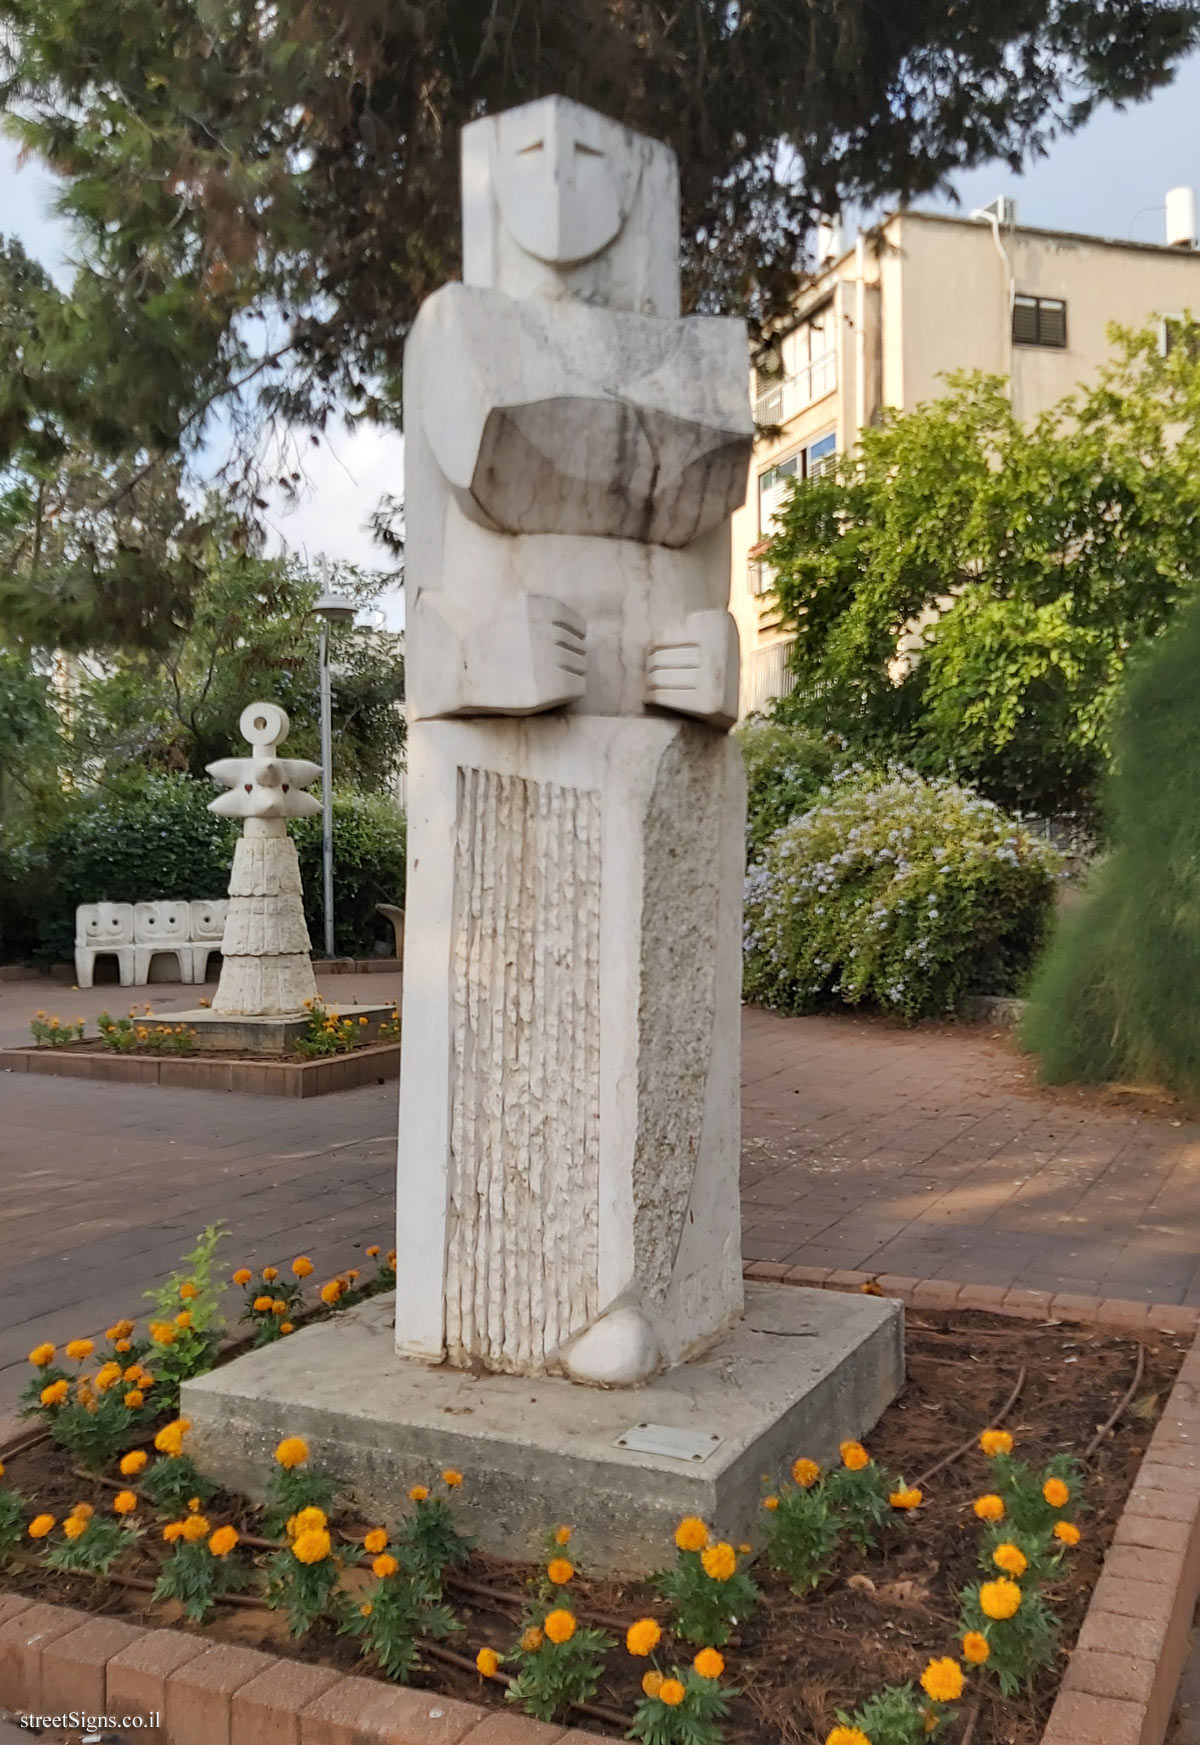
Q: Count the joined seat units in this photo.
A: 3